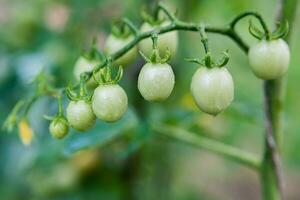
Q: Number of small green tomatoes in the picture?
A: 9